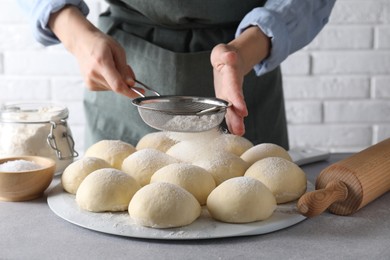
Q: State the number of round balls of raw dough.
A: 13